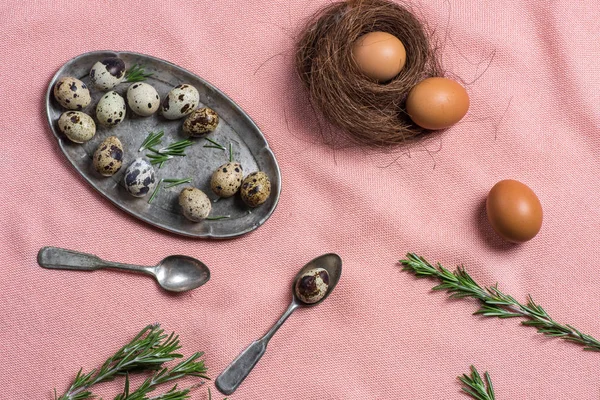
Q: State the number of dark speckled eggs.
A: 13